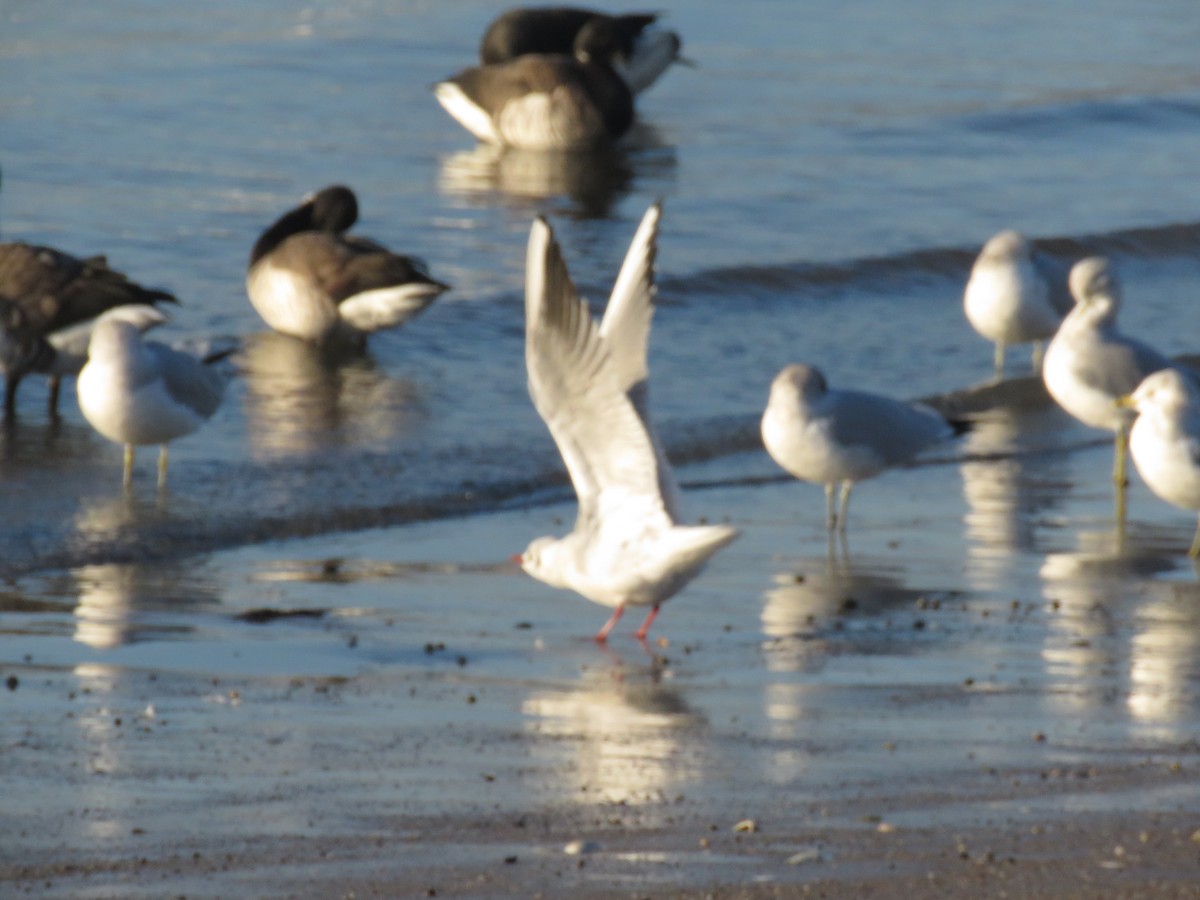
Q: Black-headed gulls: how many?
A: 1